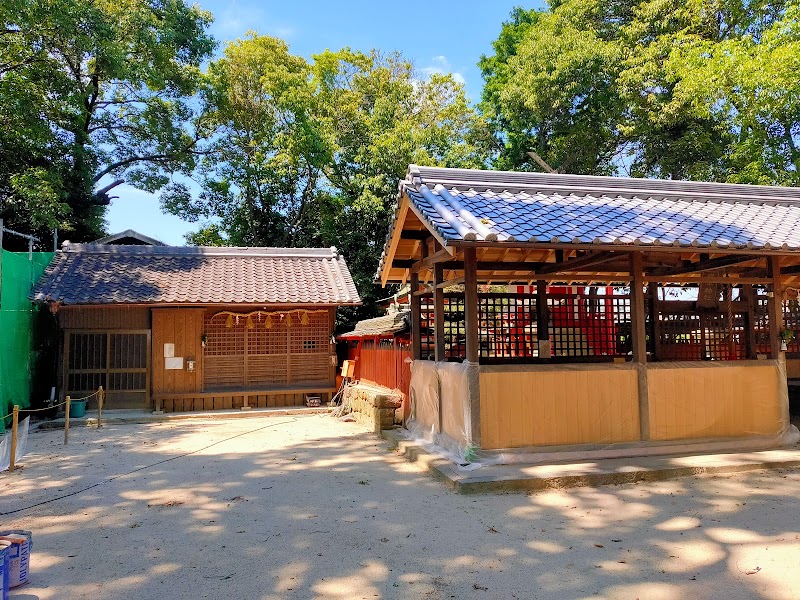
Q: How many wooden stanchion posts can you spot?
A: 3